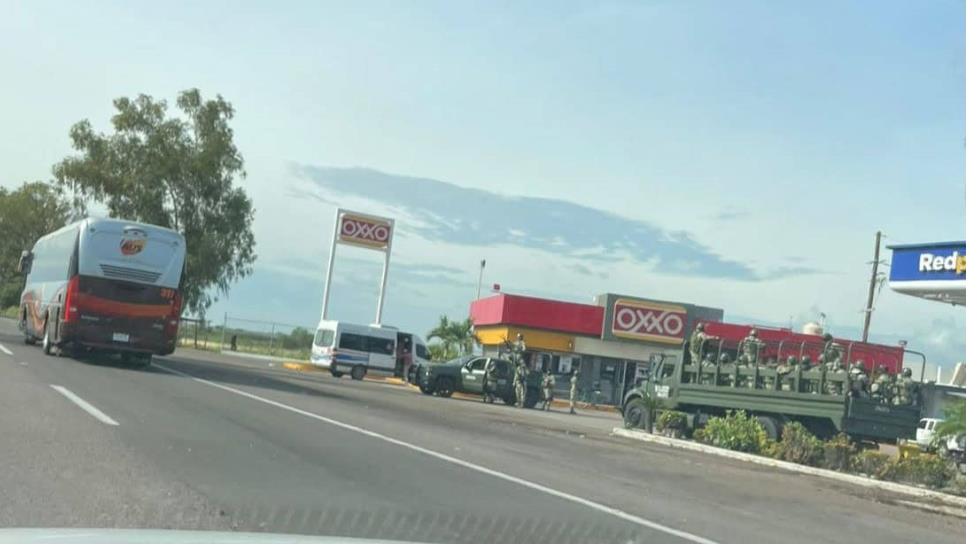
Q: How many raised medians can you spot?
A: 1